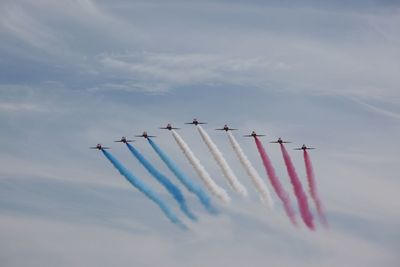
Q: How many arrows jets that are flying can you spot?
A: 9